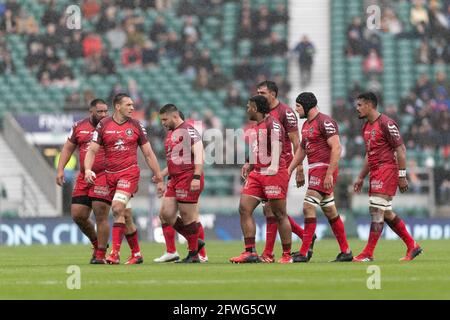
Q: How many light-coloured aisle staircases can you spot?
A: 2